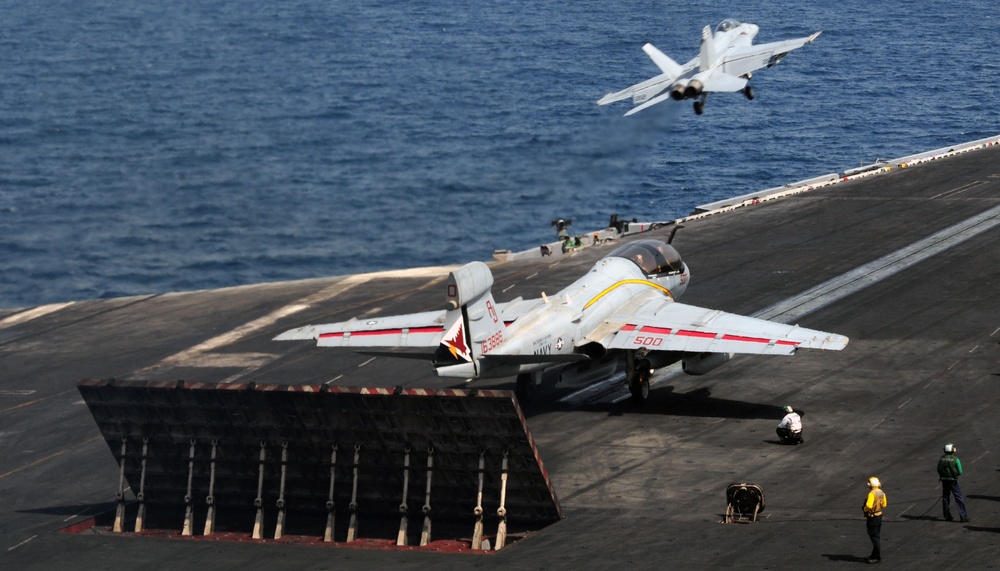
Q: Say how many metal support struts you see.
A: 12